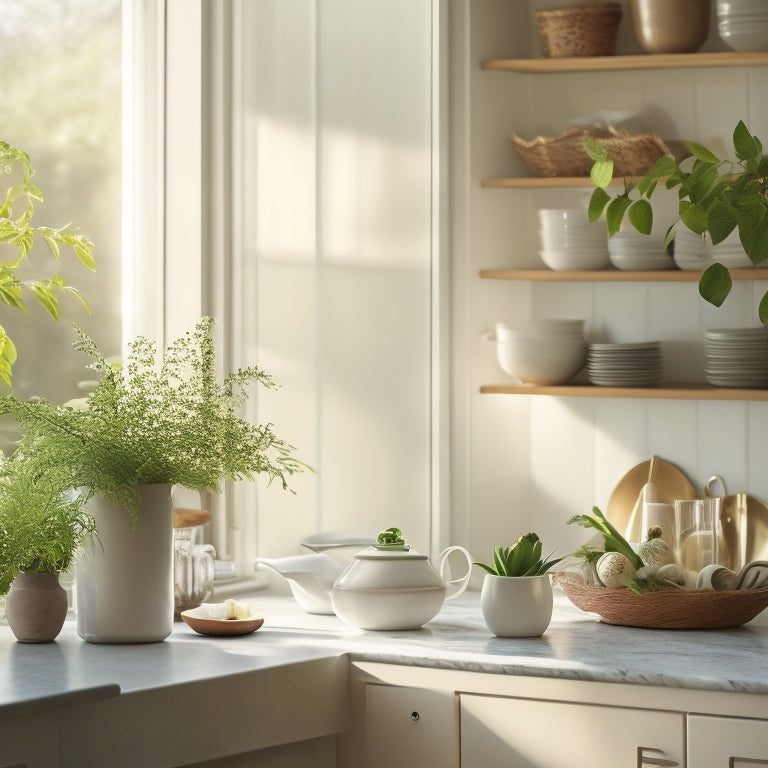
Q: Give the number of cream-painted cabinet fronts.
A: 3